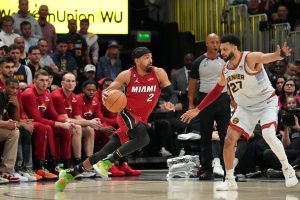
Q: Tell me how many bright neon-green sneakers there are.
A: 2